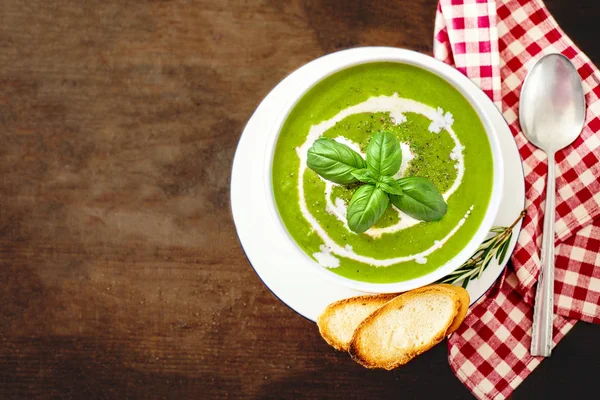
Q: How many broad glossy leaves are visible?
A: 4